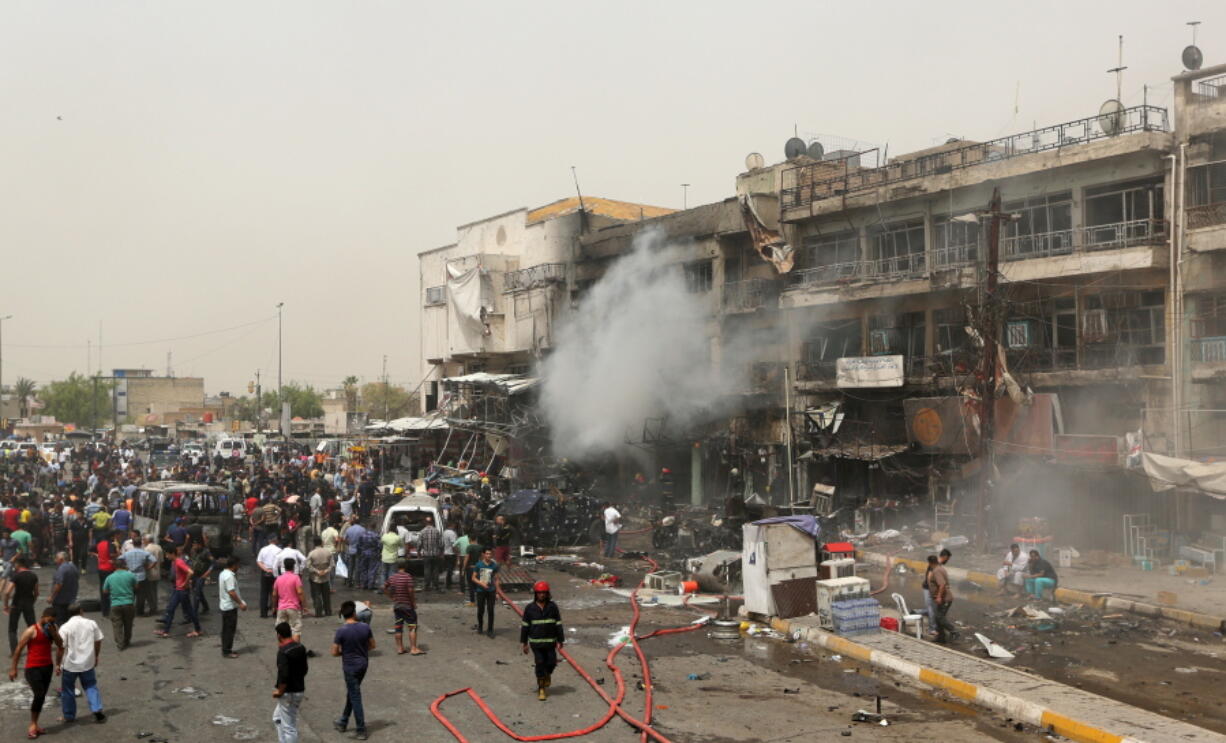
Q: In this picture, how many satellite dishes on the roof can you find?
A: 5